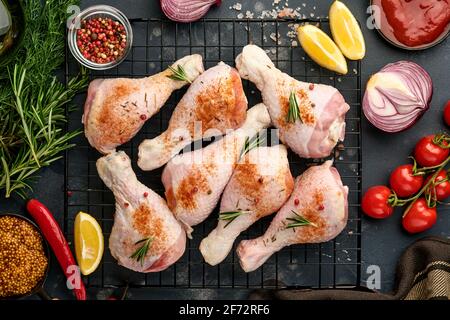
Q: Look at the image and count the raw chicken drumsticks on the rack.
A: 7